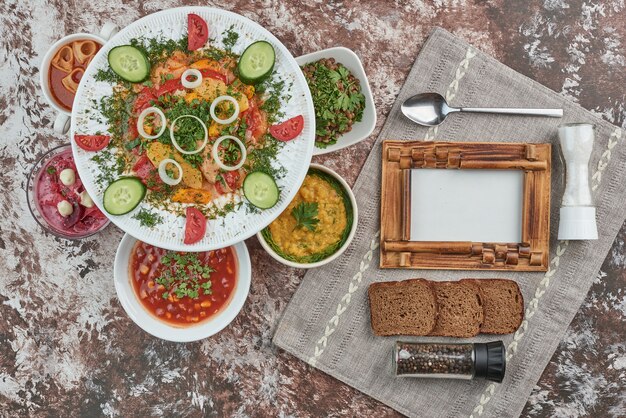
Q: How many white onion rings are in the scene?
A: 6